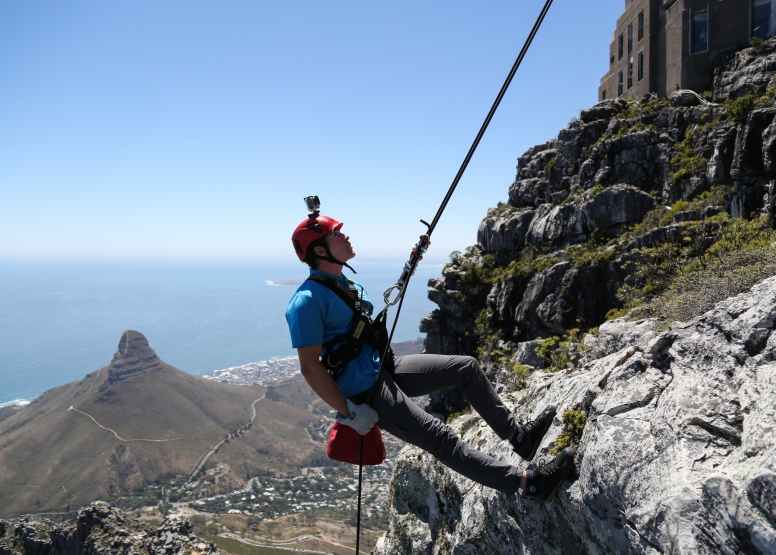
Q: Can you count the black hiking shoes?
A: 2